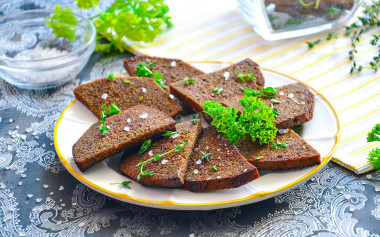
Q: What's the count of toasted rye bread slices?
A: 8